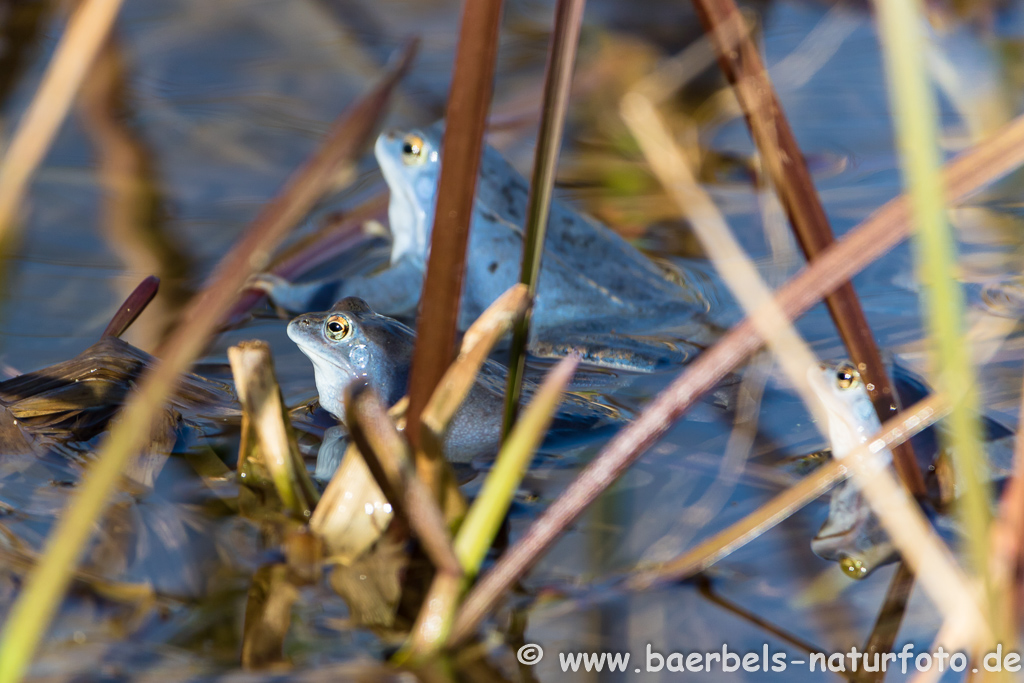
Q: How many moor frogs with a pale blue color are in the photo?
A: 3